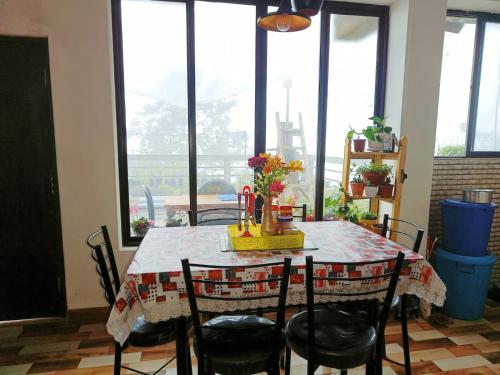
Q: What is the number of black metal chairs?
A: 6